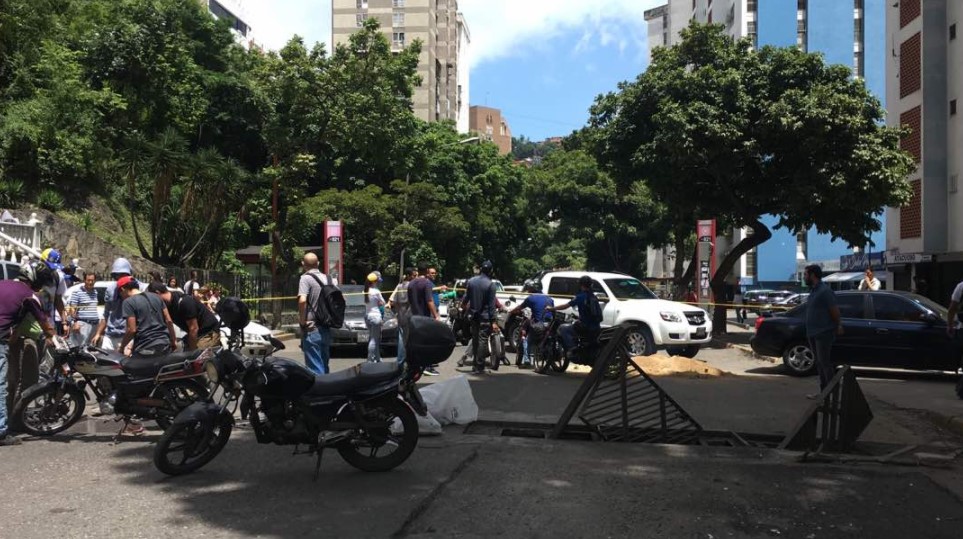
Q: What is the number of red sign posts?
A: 2